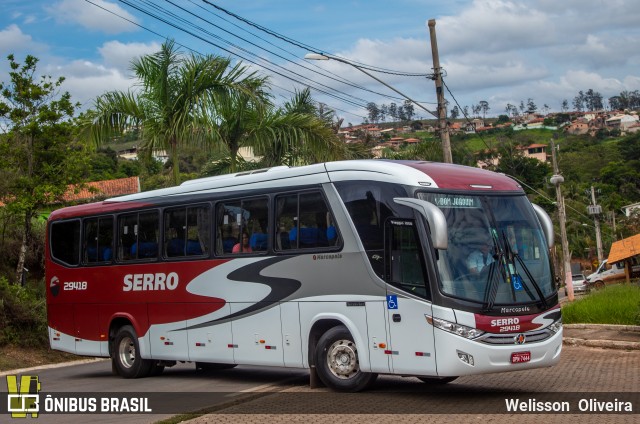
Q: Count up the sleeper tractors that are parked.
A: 0